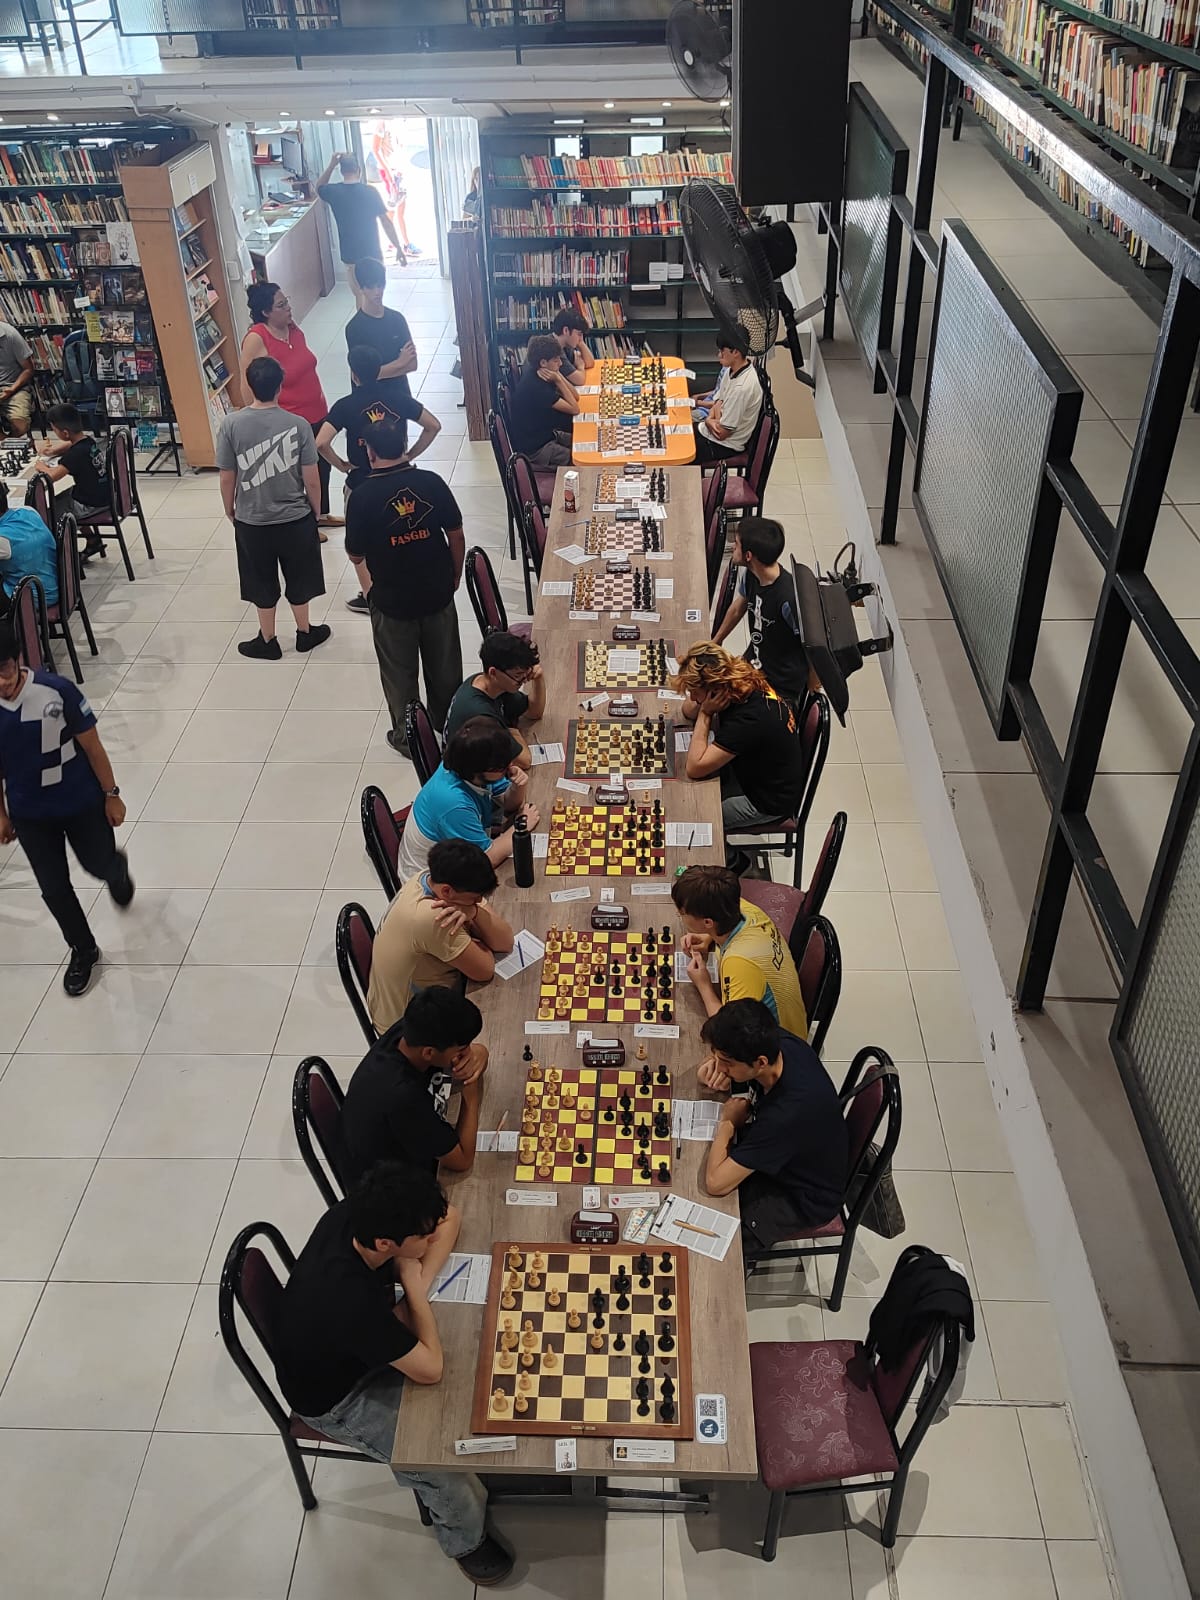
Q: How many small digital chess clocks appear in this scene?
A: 12